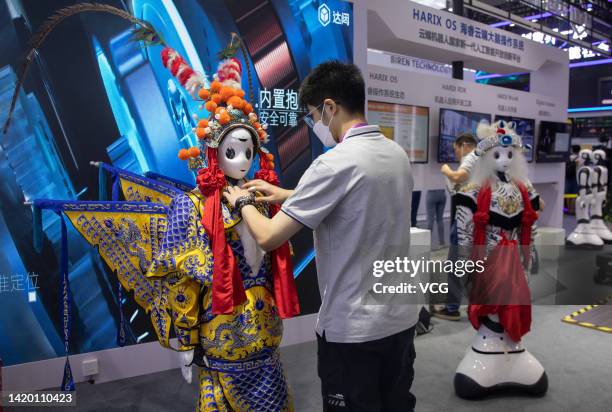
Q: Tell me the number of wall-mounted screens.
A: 4